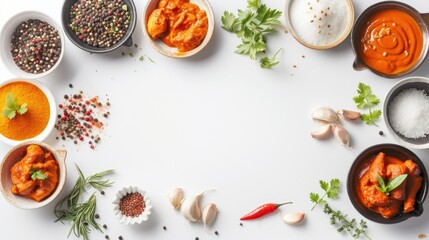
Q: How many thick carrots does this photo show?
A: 0